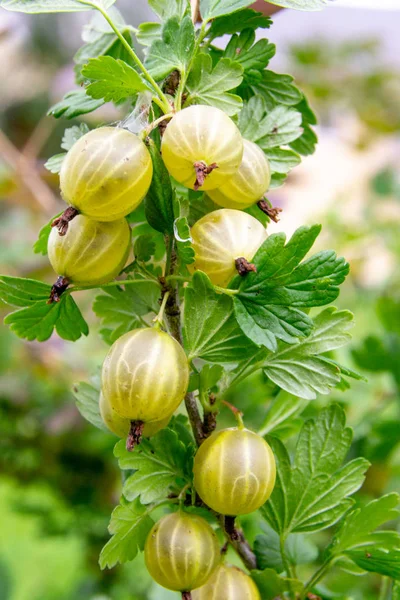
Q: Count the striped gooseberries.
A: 10